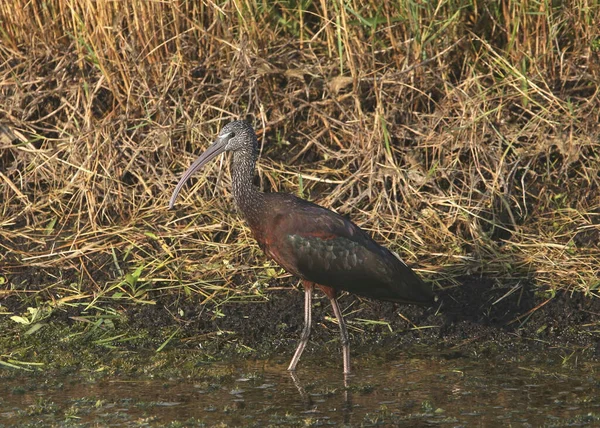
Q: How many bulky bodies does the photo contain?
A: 1